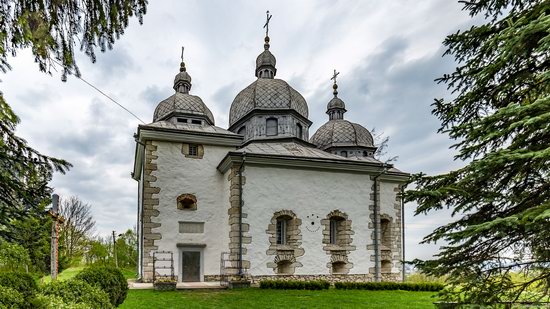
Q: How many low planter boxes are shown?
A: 2